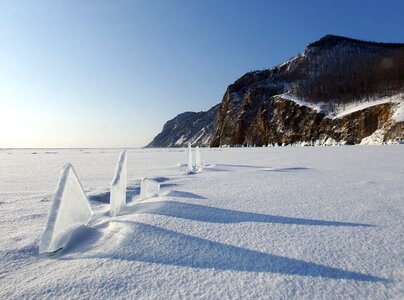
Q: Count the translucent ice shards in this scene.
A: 5